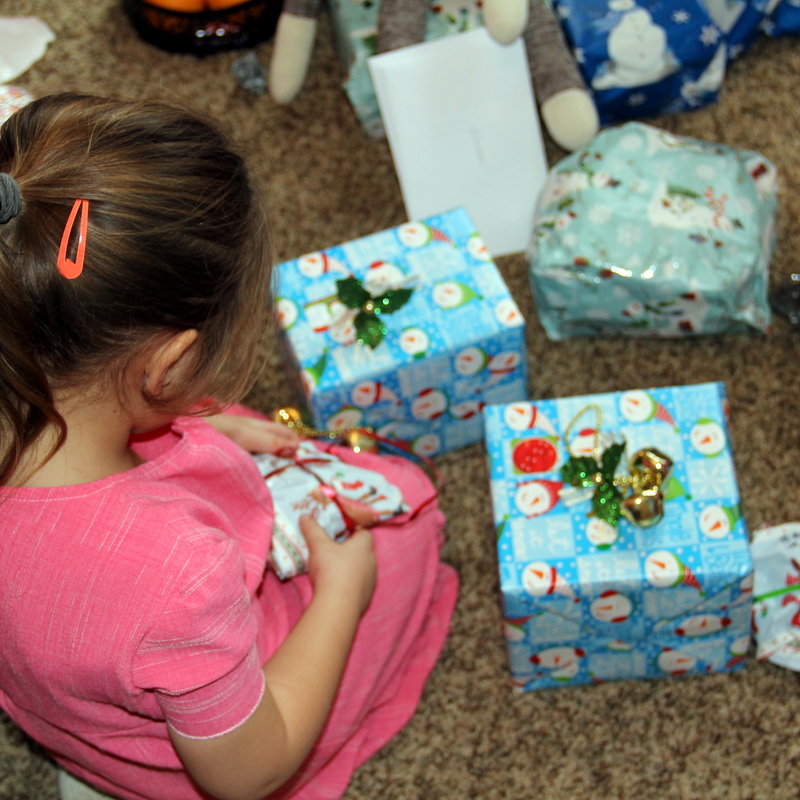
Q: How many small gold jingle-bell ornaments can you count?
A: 4